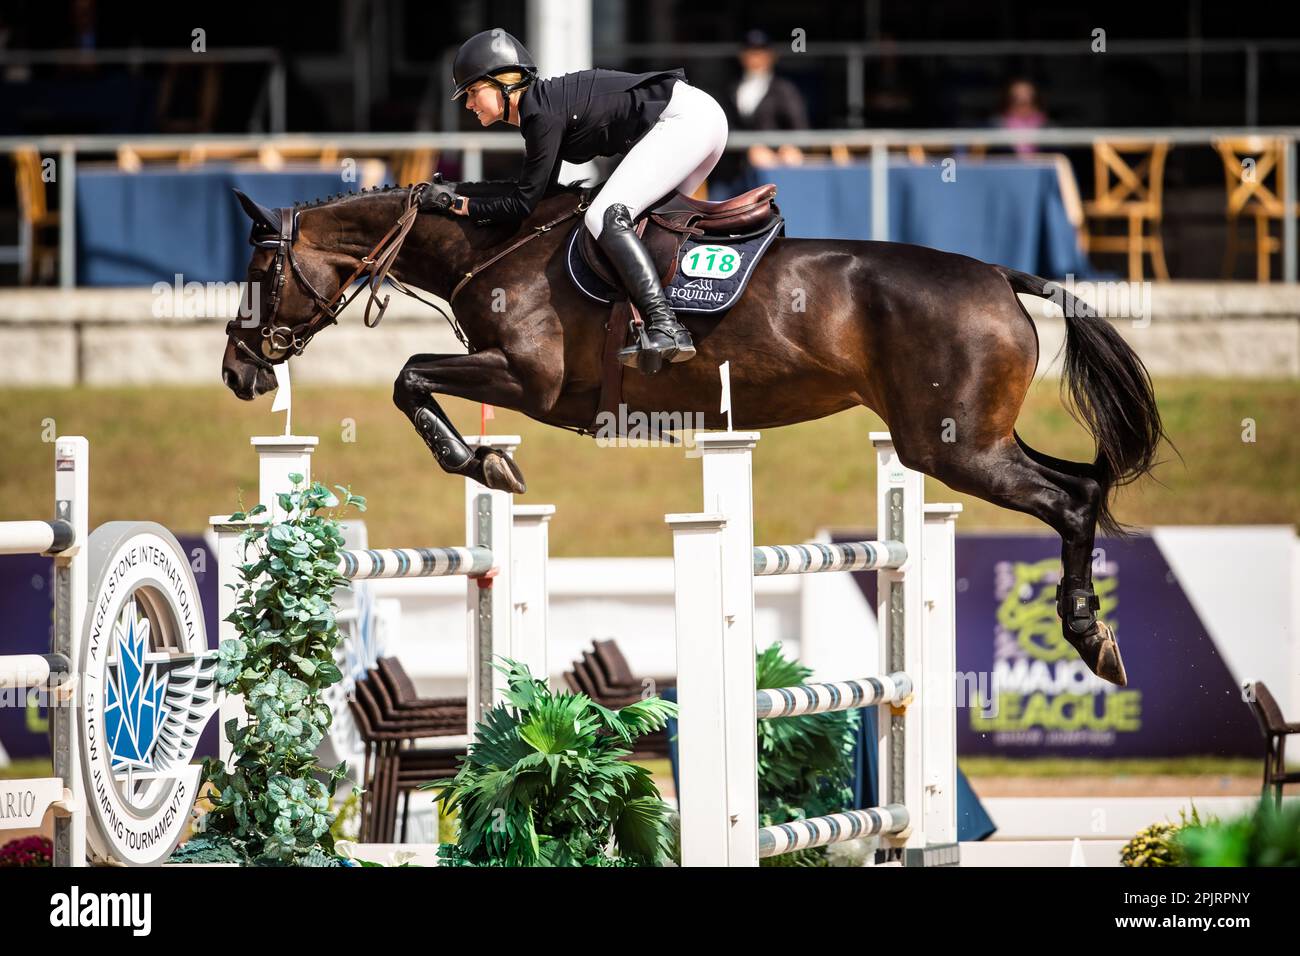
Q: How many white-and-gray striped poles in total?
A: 4